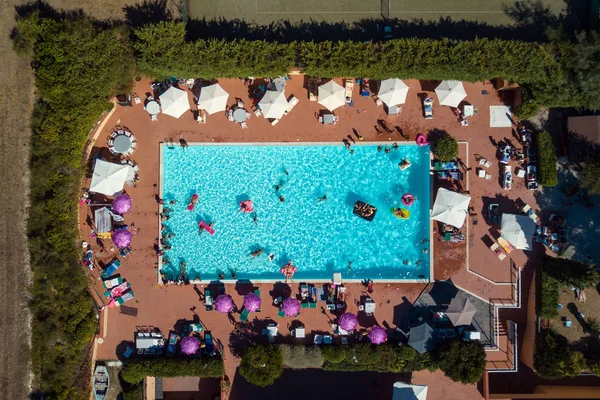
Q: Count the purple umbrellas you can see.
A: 8